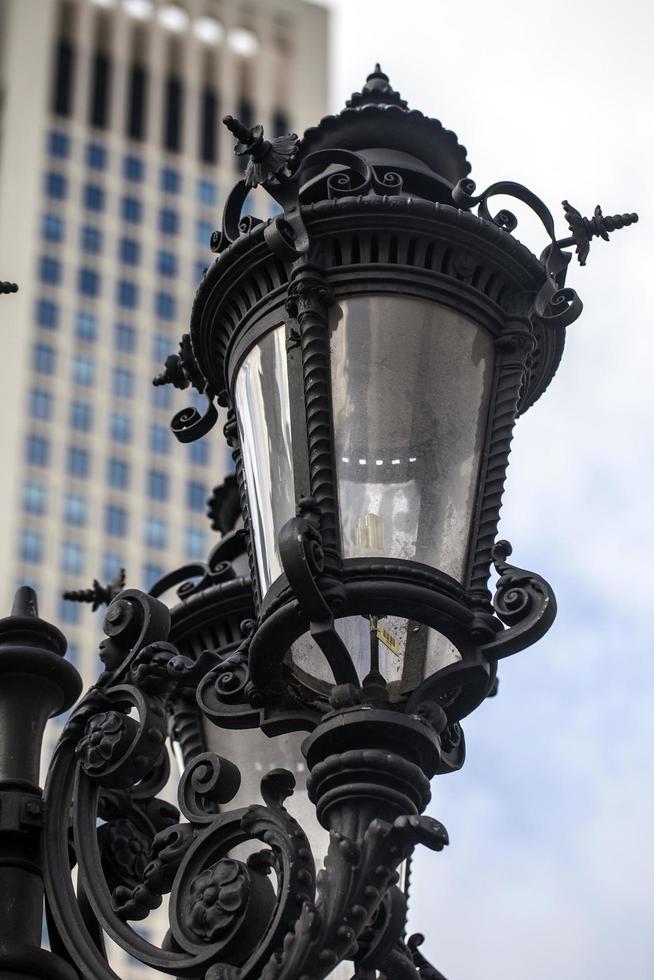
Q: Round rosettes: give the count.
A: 3